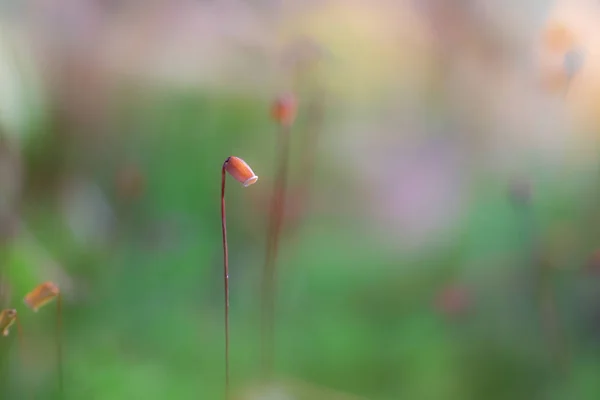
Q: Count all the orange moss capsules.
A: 4